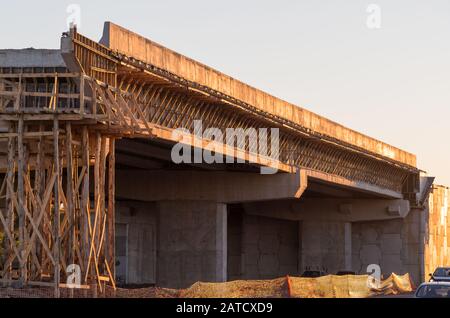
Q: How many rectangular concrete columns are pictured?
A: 2